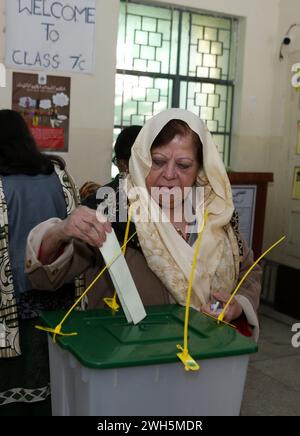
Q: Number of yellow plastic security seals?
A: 4